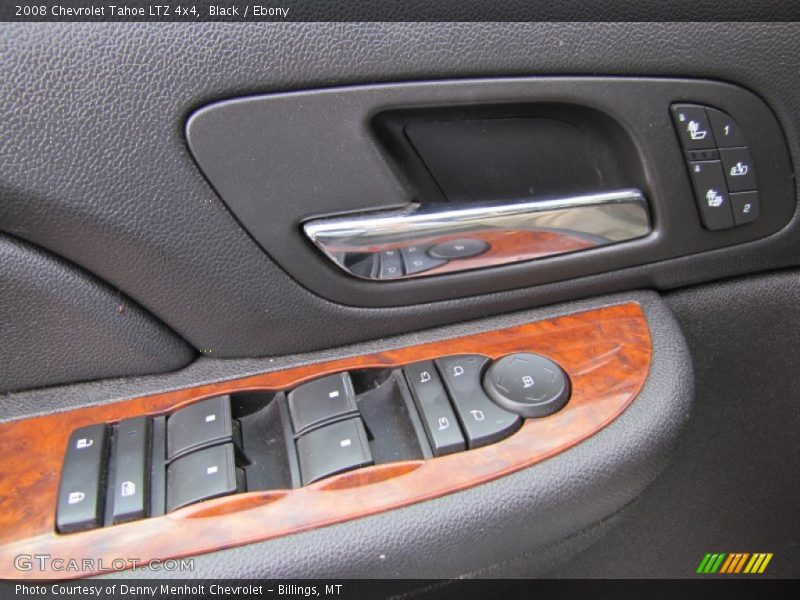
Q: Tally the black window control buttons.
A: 4